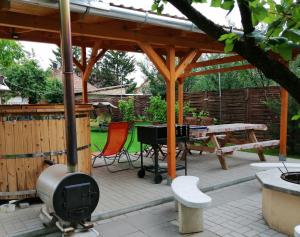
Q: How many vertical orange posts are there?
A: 4